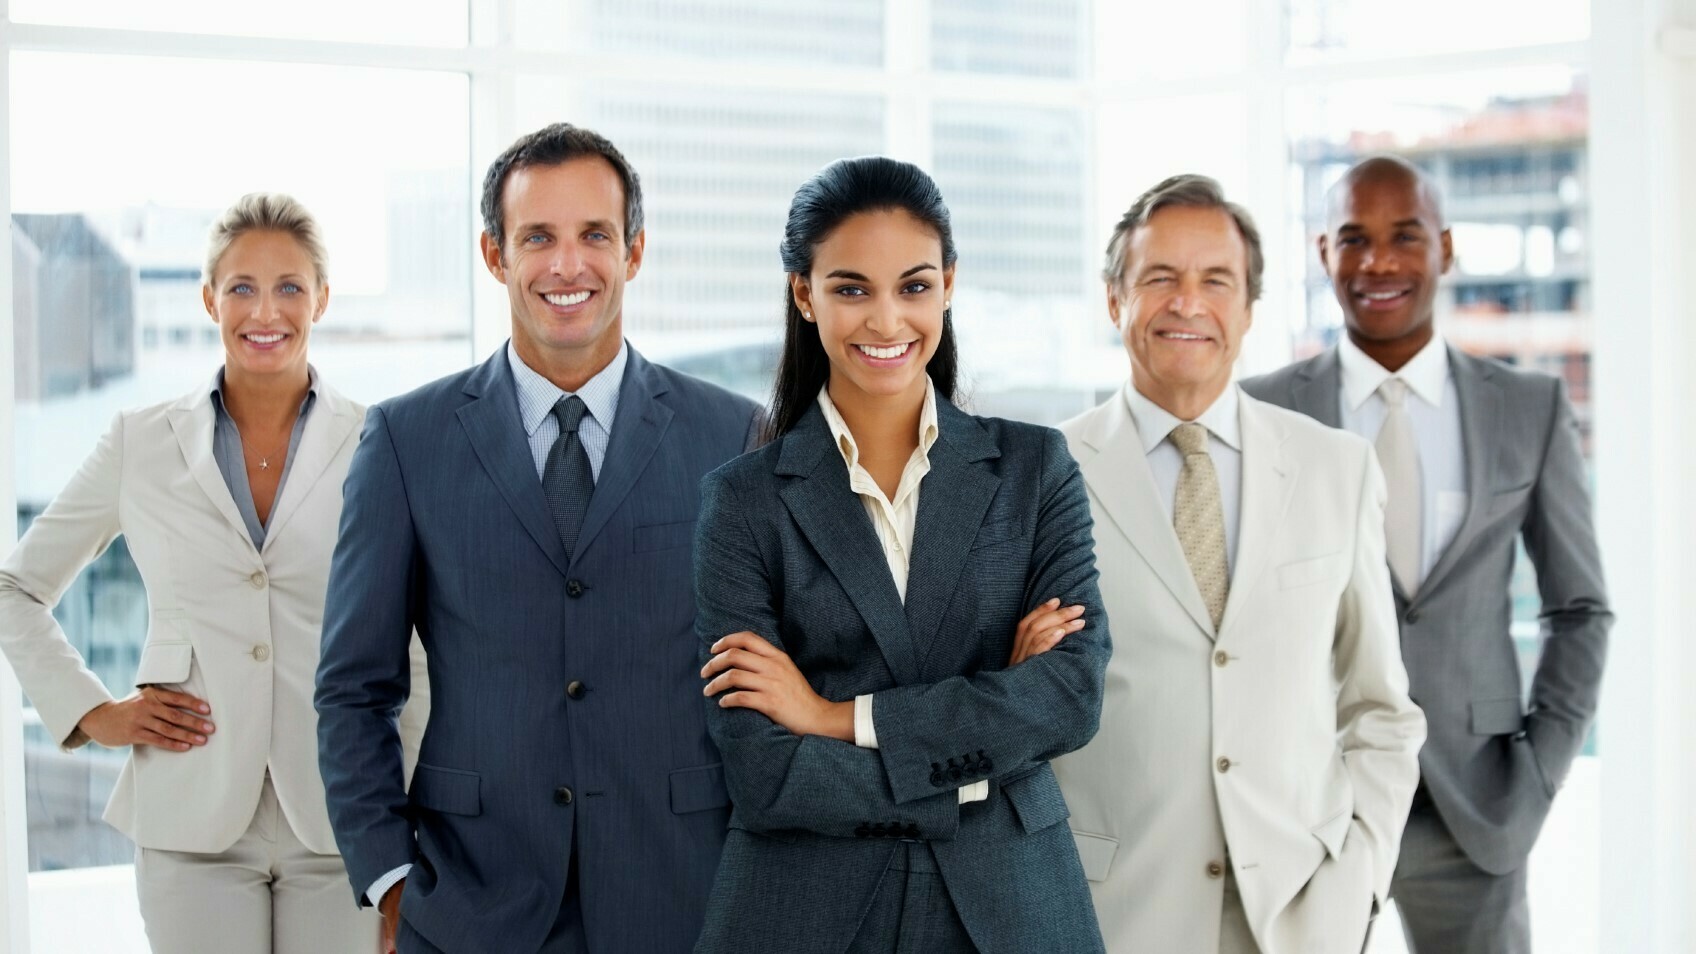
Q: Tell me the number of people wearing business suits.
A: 5